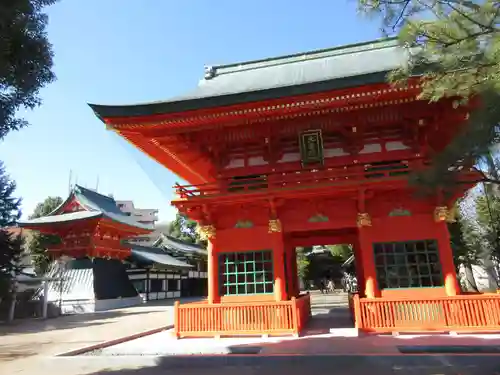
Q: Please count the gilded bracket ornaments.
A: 4